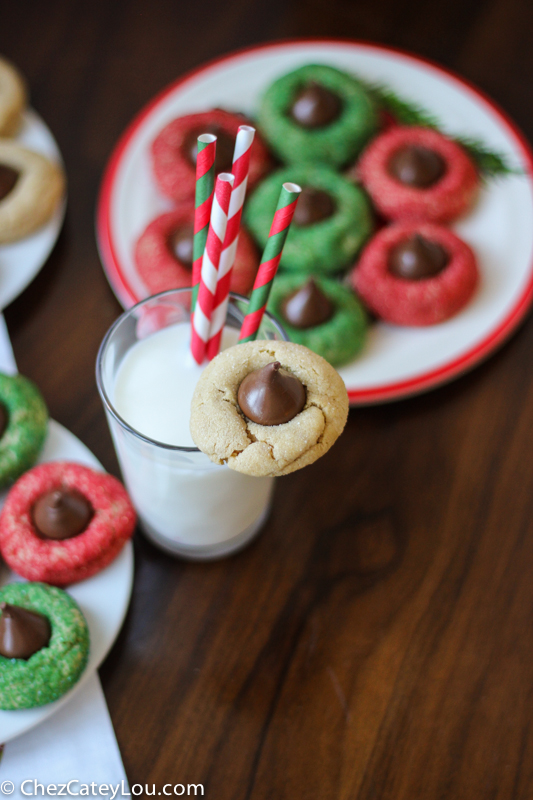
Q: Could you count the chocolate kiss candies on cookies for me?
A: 12